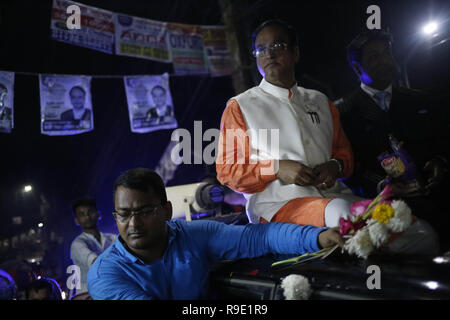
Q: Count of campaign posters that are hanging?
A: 3